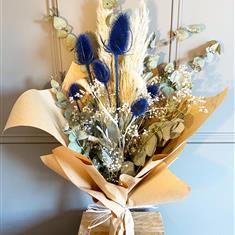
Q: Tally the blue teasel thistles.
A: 6